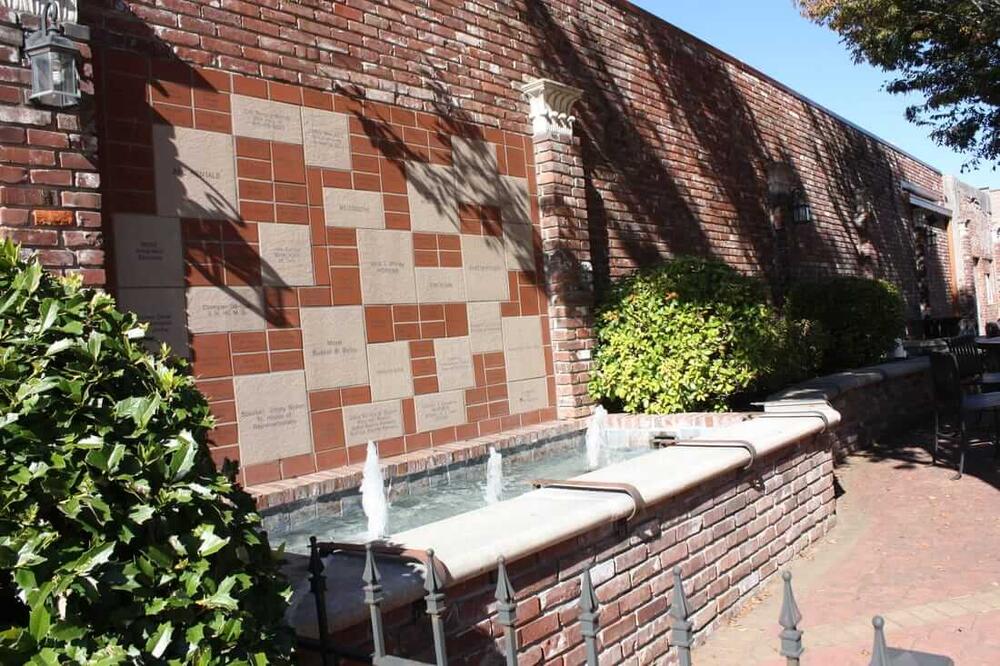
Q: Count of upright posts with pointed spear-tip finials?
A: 8